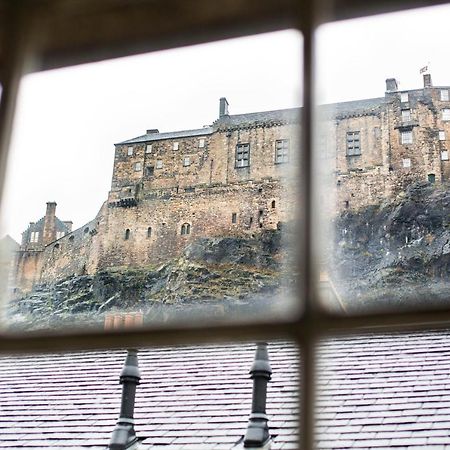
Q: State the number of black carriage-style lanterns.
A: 0